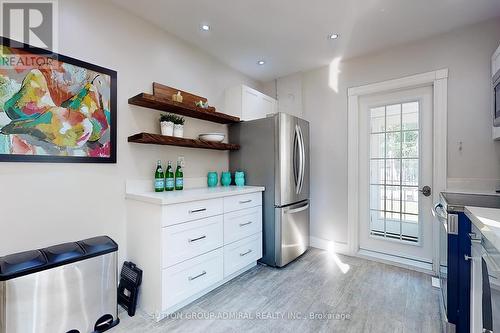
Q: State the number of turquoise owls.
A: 3